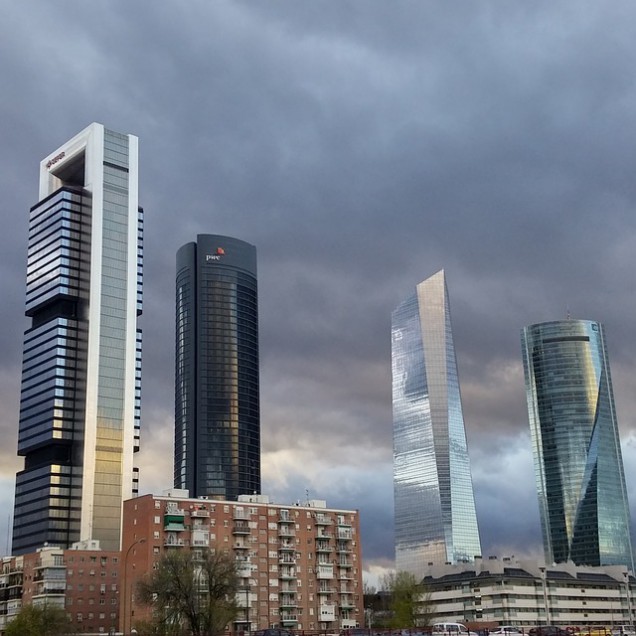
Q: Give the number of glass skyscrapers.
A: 4